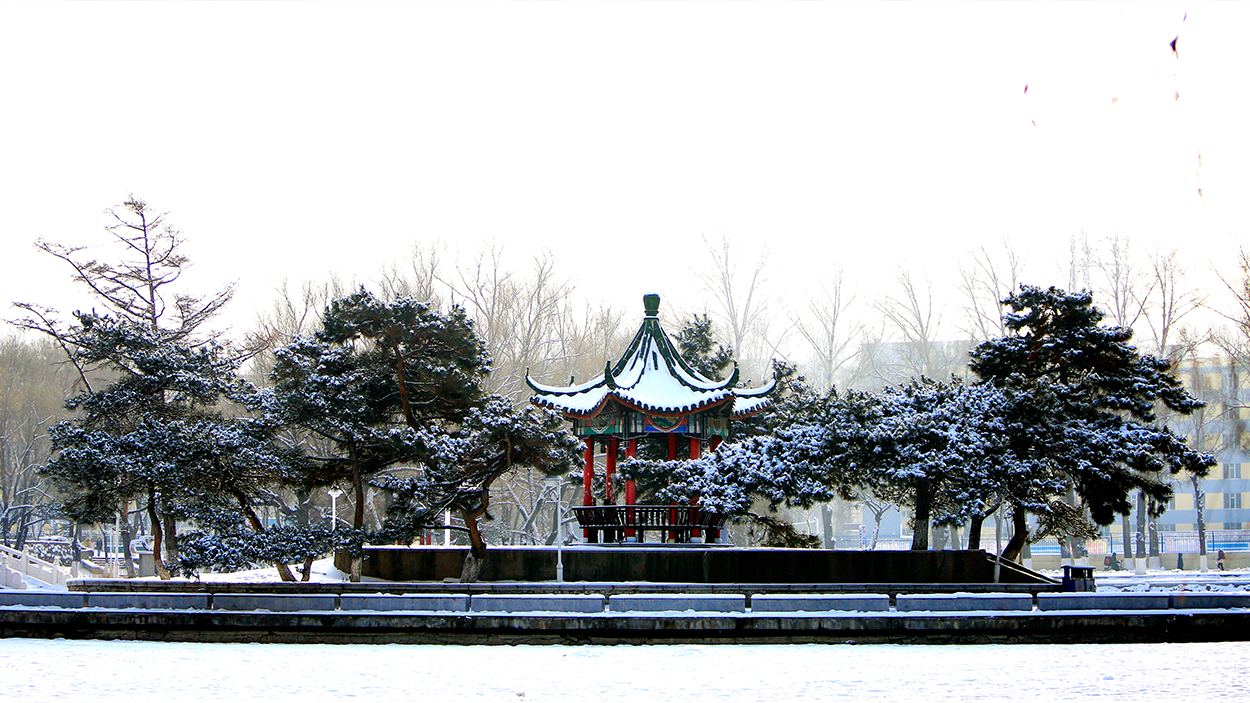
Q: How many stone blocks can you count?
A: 10